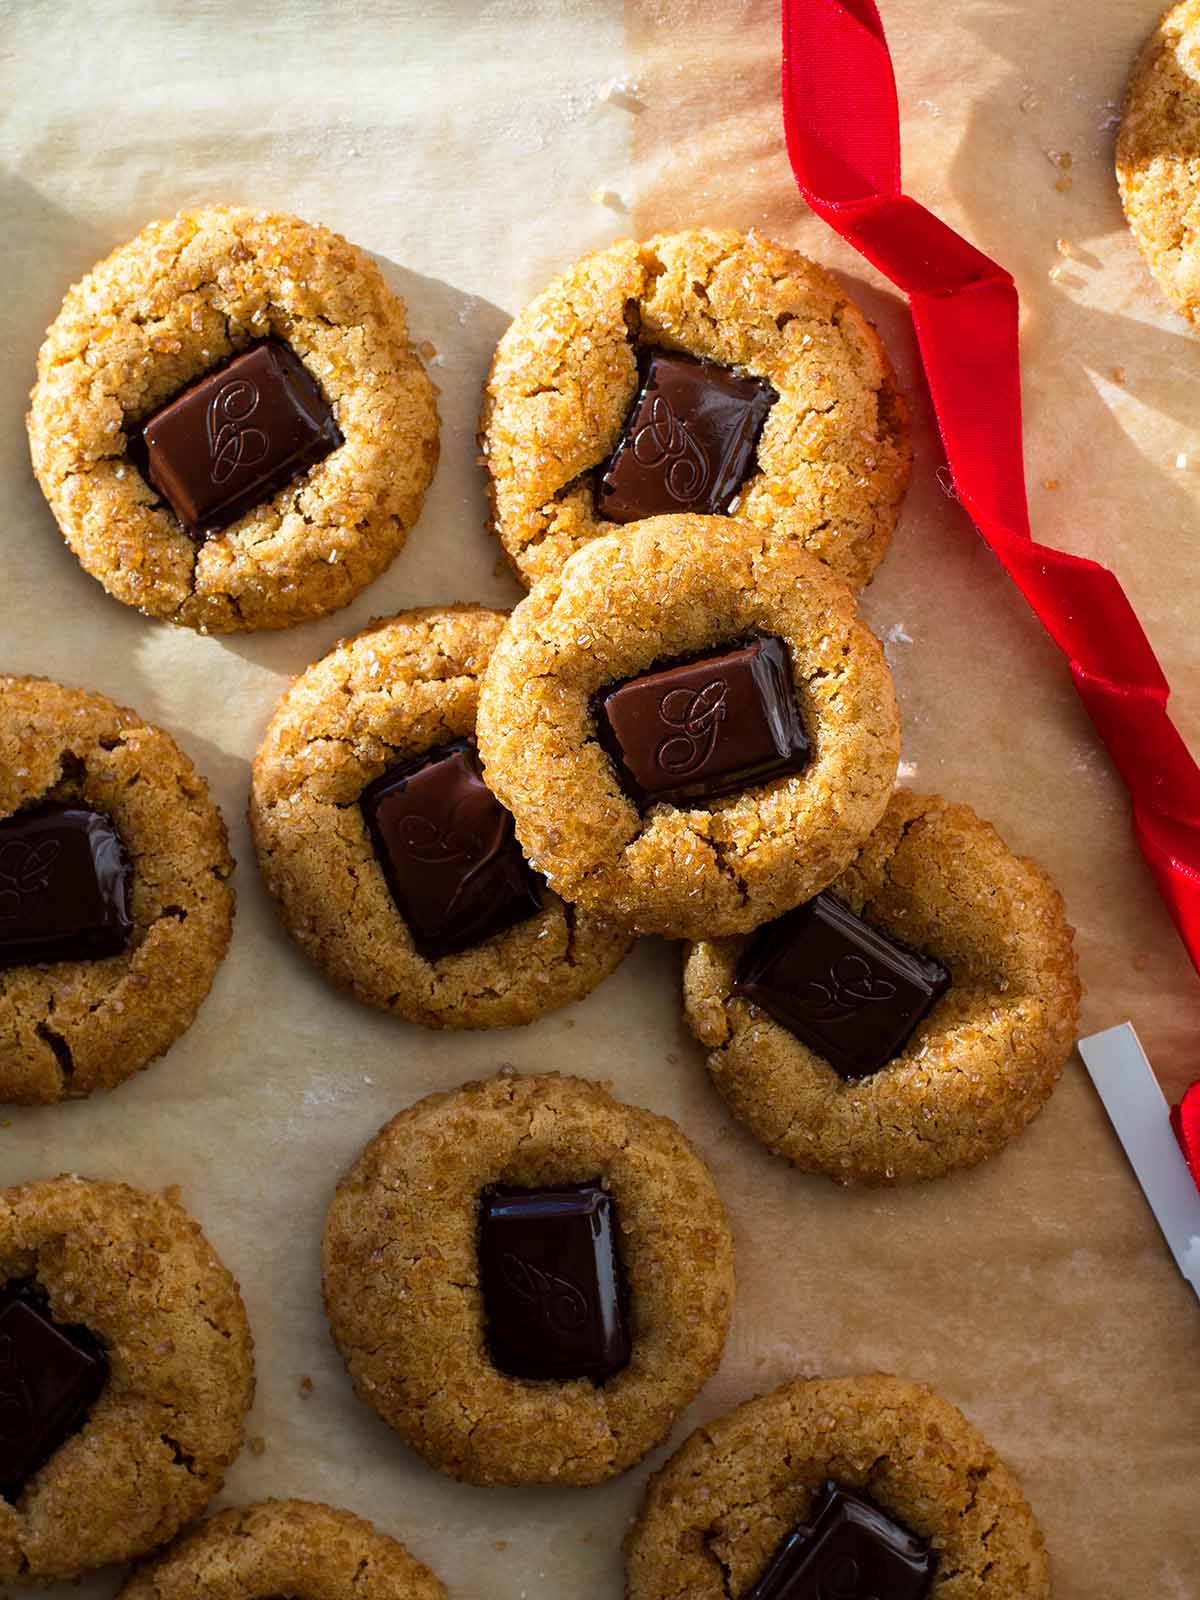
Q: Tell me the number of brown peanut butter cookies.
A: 11